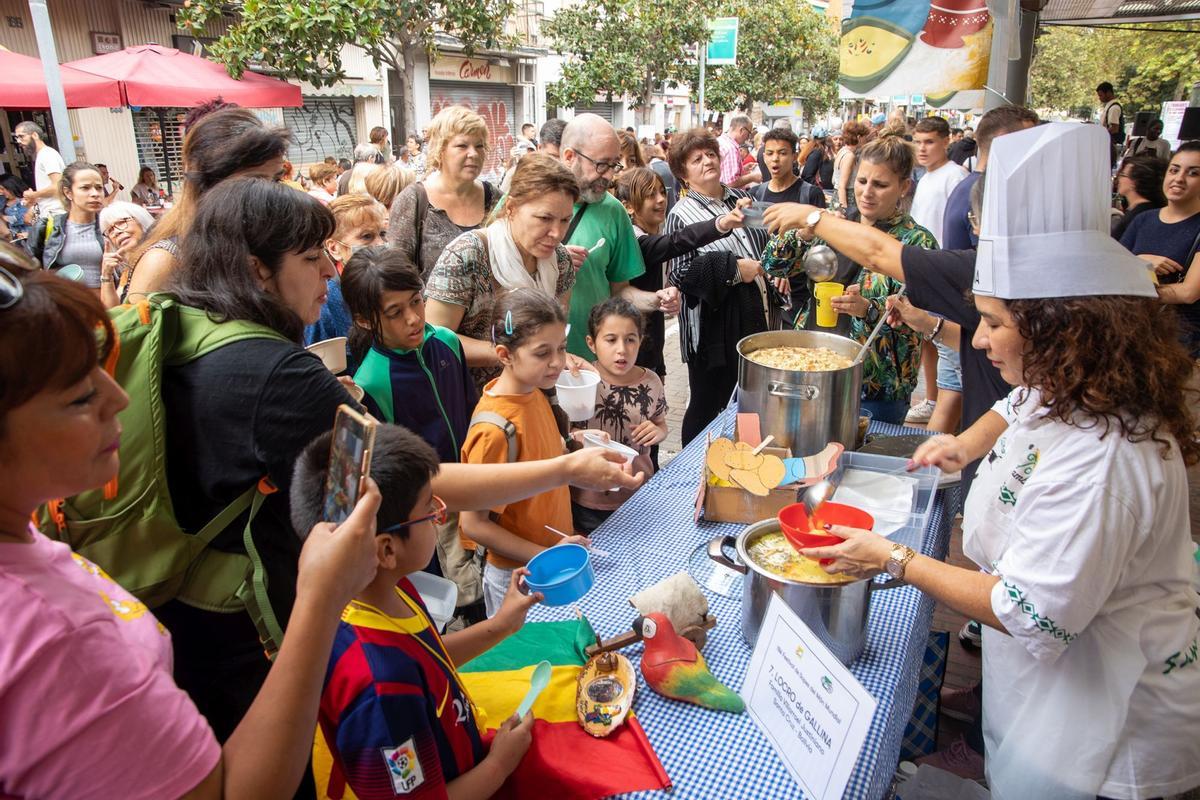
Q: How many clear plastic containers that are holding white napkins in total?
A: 1